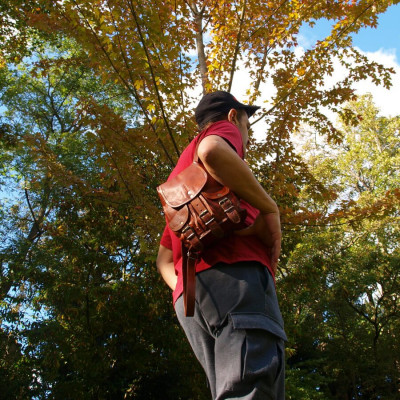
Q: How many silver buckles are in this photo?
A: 3